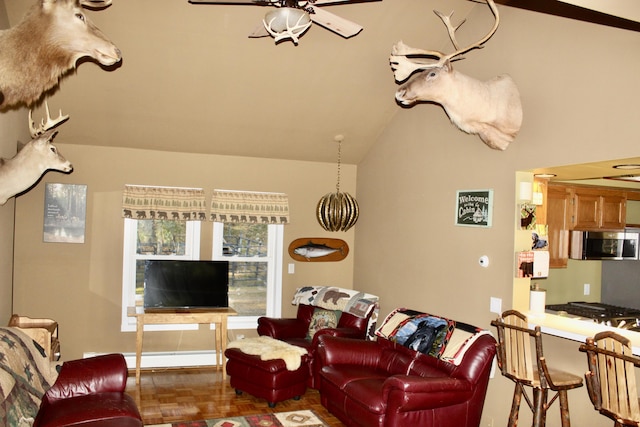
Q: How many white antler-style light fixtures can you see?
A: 1